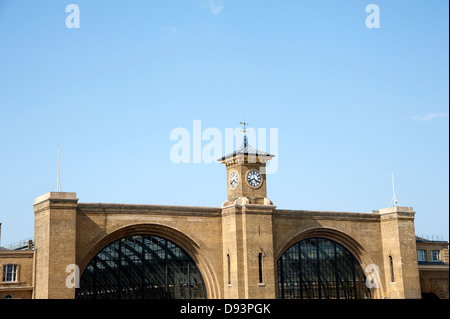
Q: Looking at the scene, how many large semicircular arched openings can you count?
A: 2